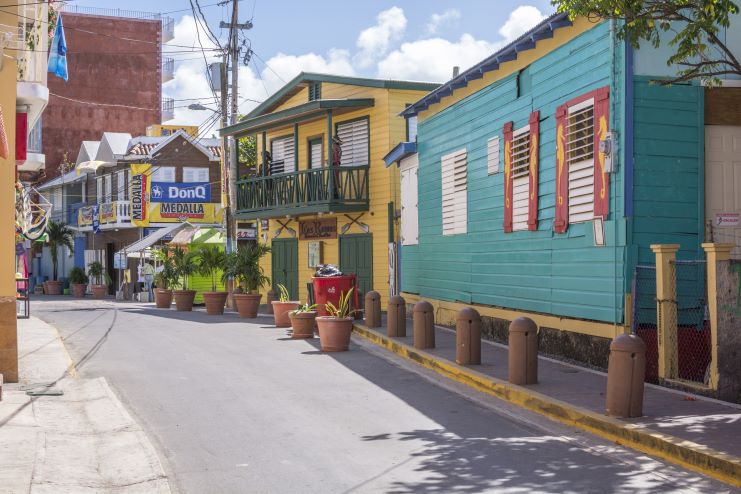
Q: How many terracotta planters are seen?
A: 10